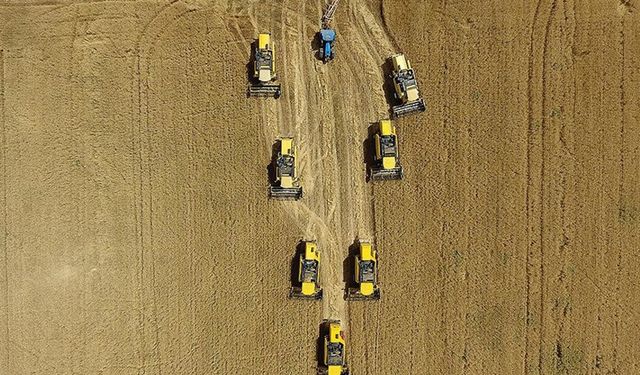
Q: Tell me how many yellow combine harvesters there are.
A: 7